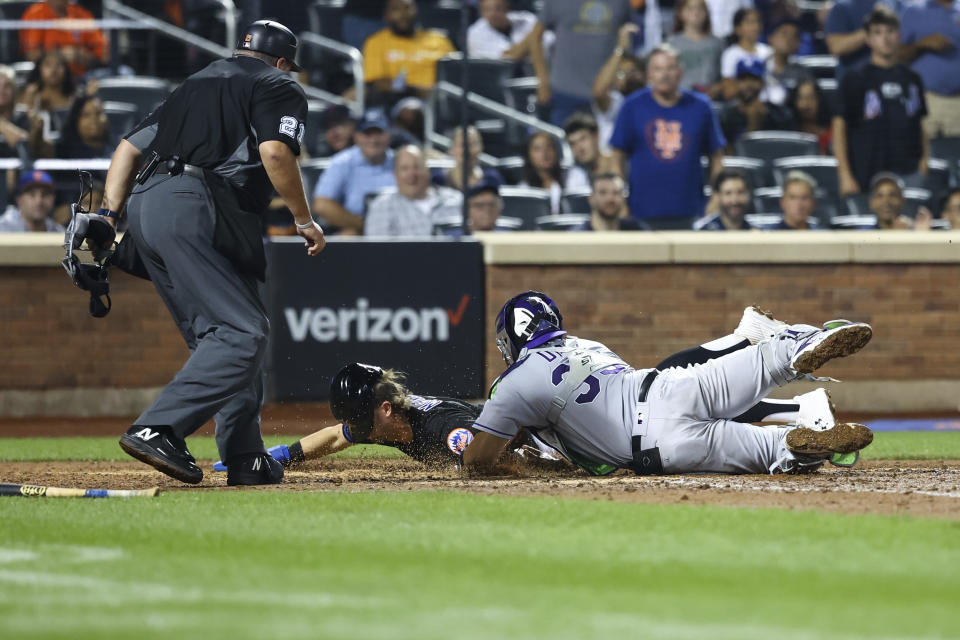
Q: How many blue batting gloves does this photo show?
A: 1